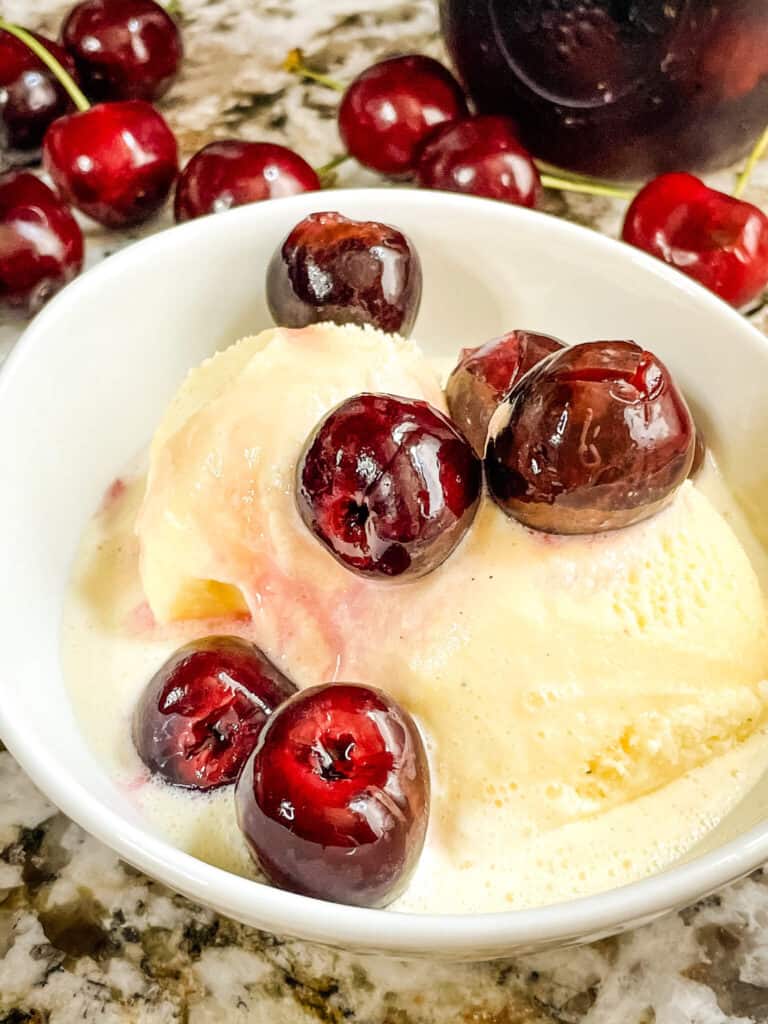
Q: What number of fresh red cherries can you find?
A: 8